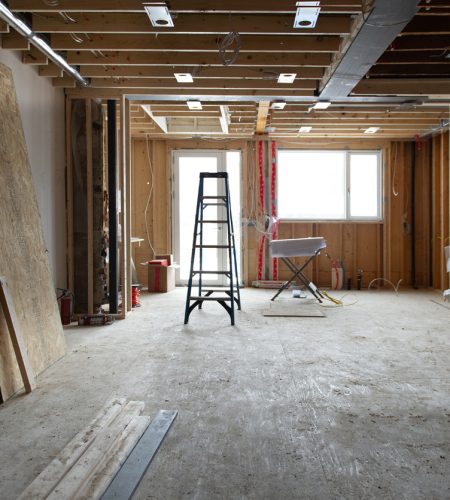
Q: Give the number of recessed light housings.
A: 9